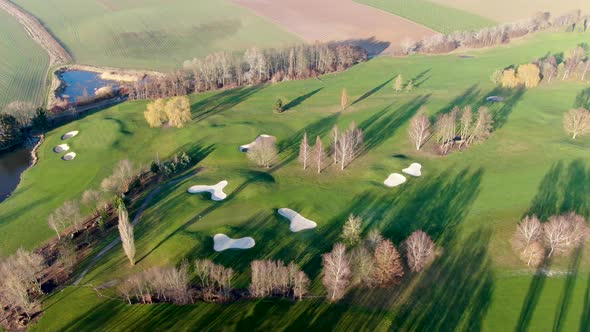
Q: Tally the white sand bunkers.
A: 9